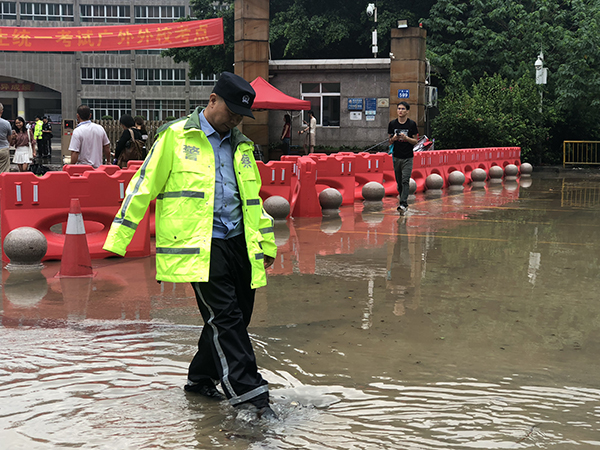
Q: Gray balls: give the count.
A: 11